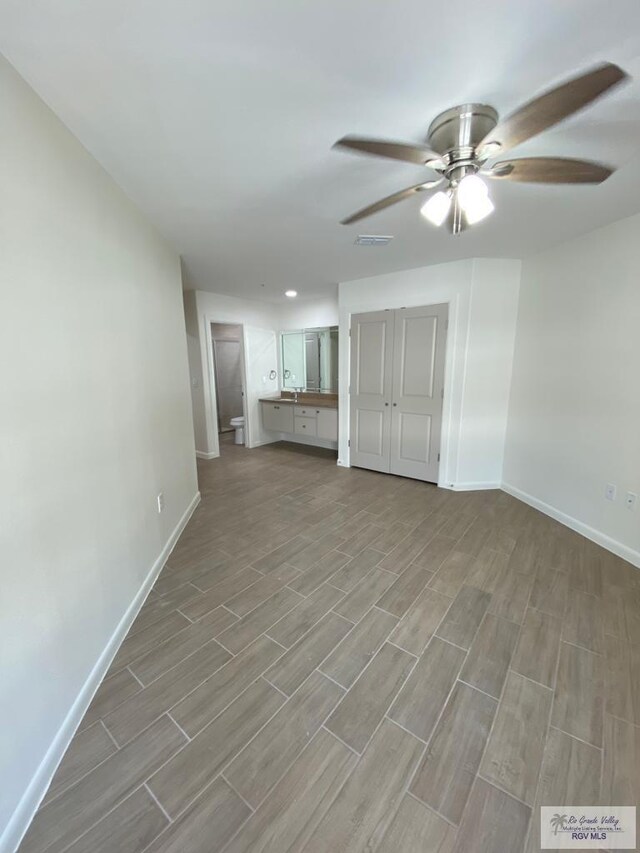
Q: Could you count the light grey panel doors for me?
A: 2